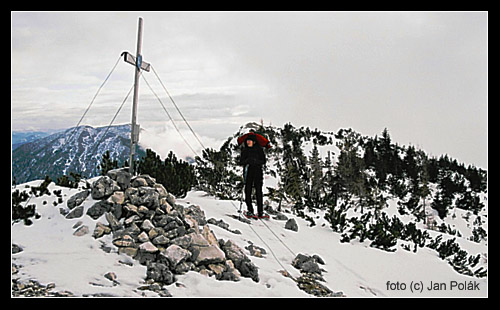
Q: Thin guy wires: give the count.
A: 4